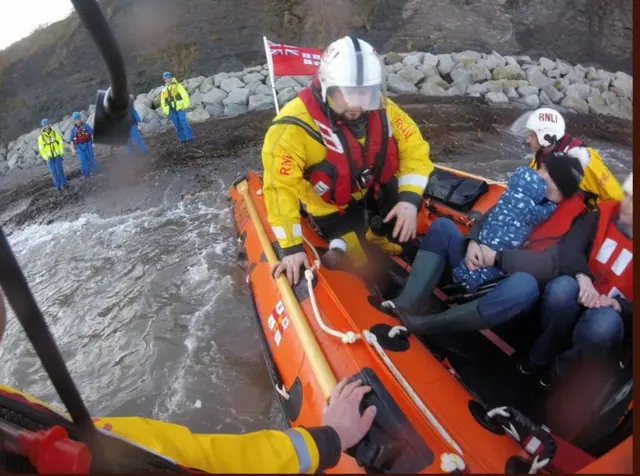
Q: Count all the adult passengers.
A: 2